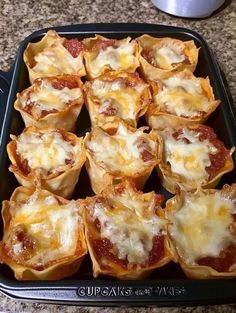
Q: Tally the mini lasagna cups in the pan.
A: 12